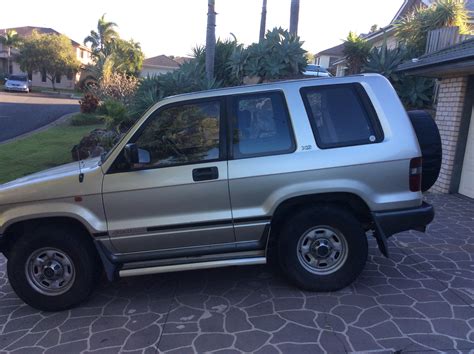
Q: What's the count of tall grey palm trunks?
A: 3